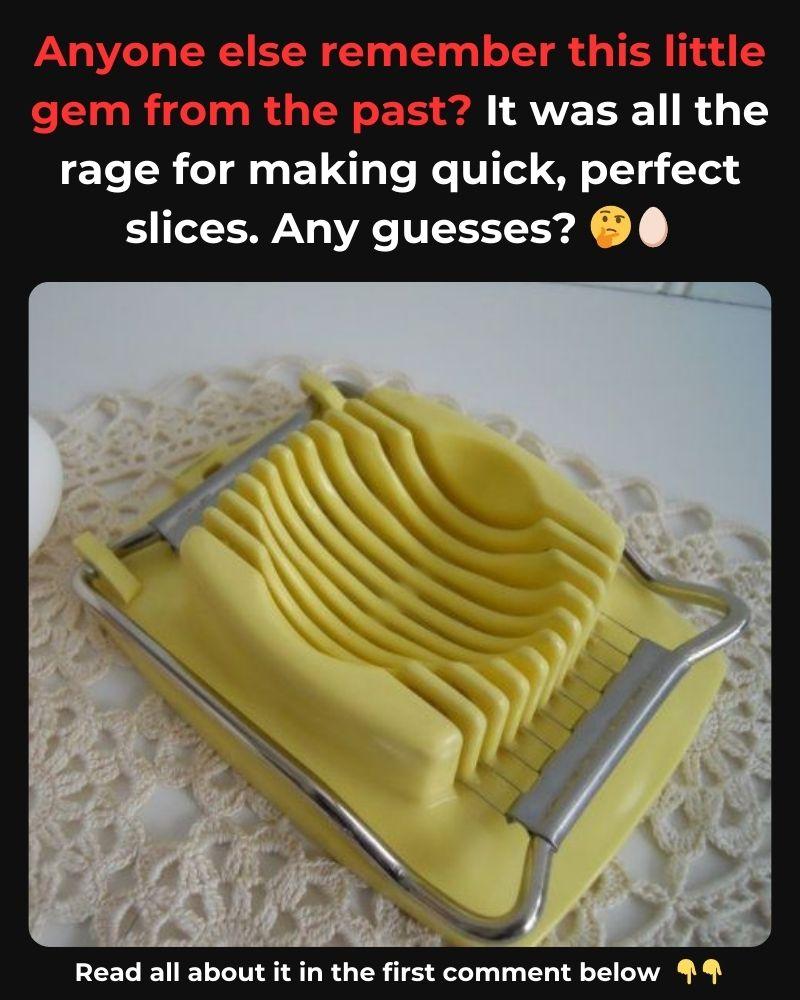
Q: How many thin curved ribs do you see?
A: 9